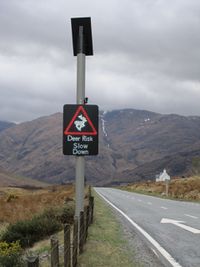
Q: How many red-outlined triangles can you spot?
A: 1